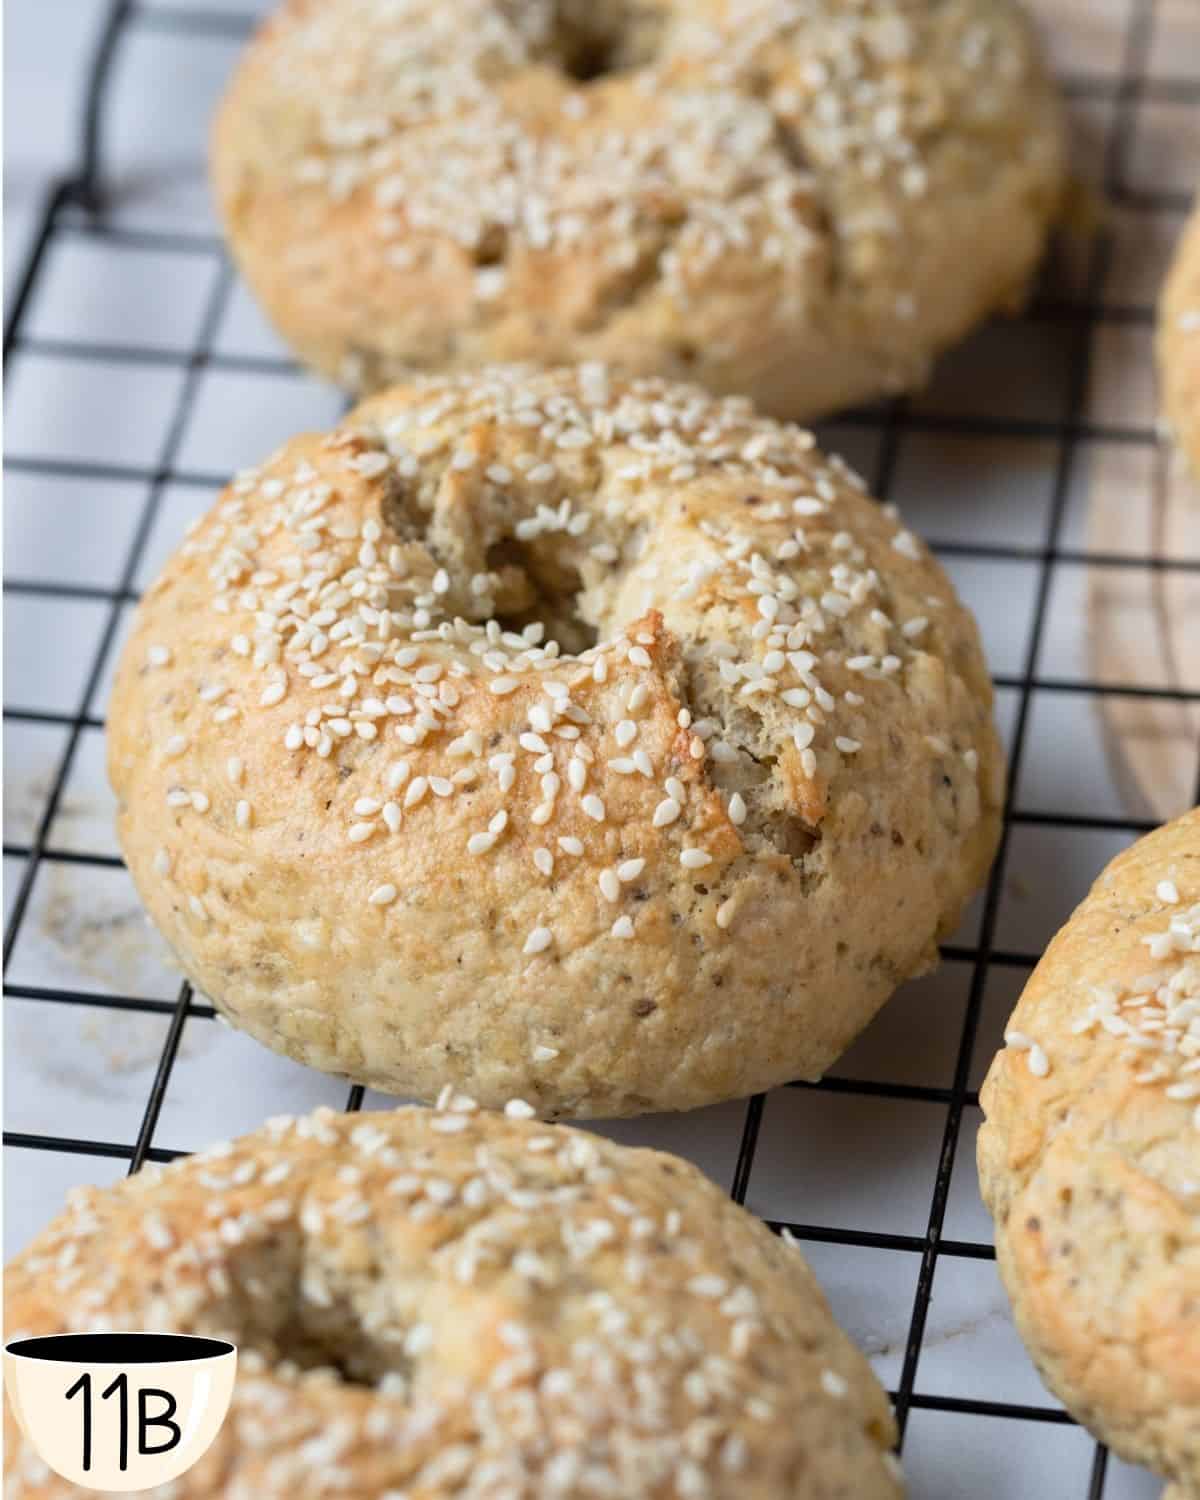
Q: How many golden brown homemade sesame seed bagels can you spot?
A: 5